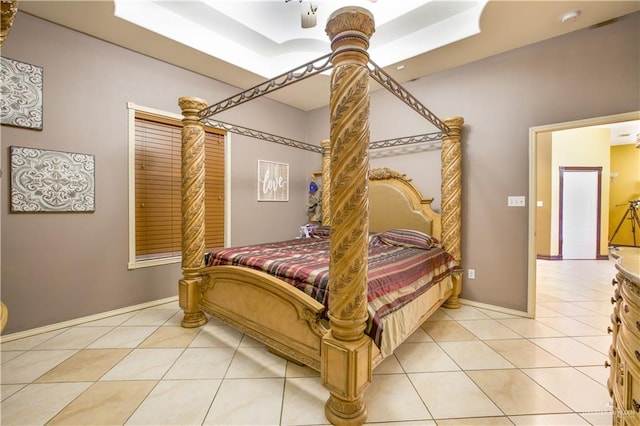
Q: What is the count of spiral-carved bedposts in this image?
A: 4